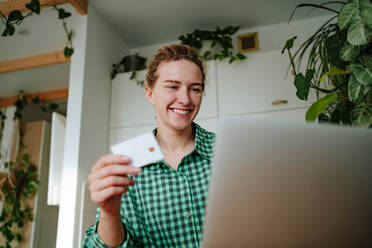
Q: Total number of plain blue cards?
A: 0